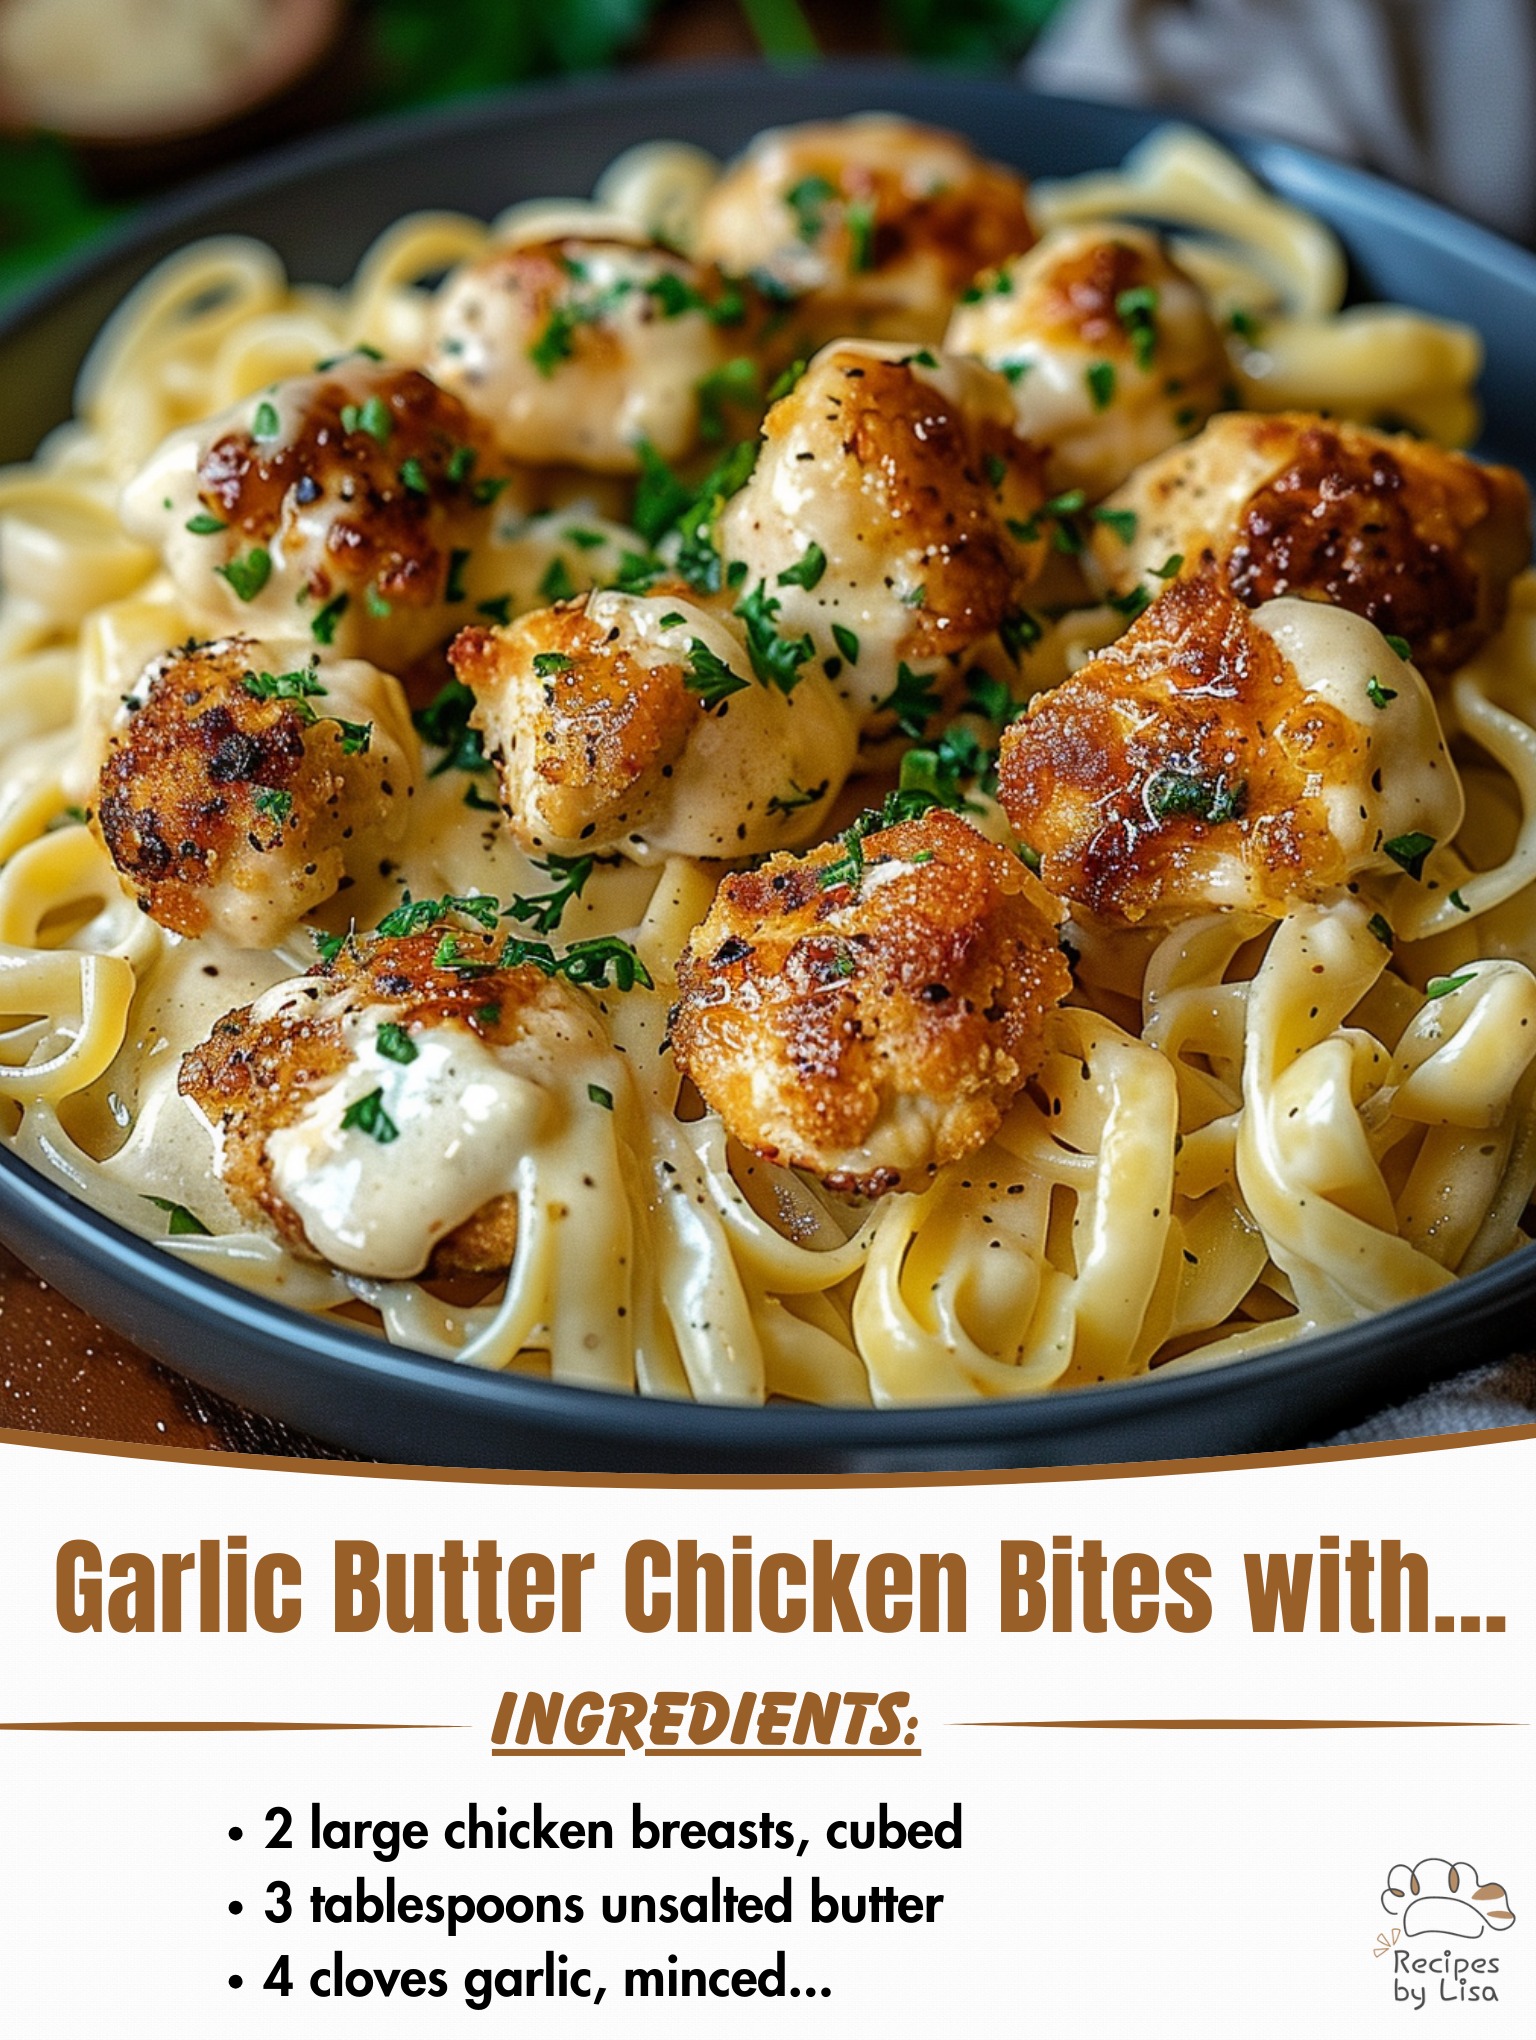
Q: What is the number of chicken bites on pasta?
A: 11